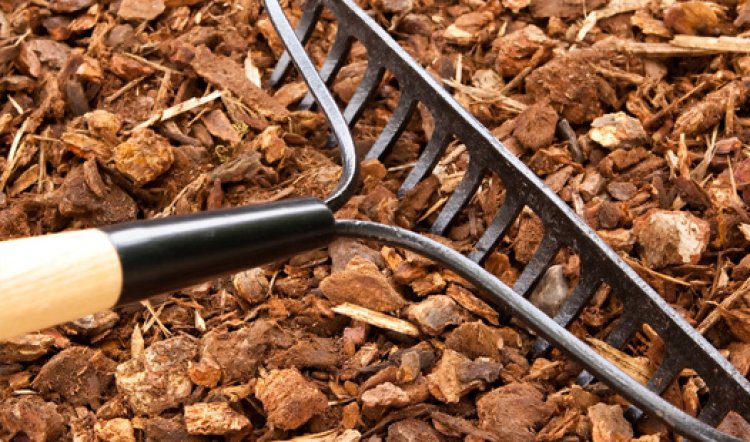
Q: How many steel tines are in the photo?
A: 12